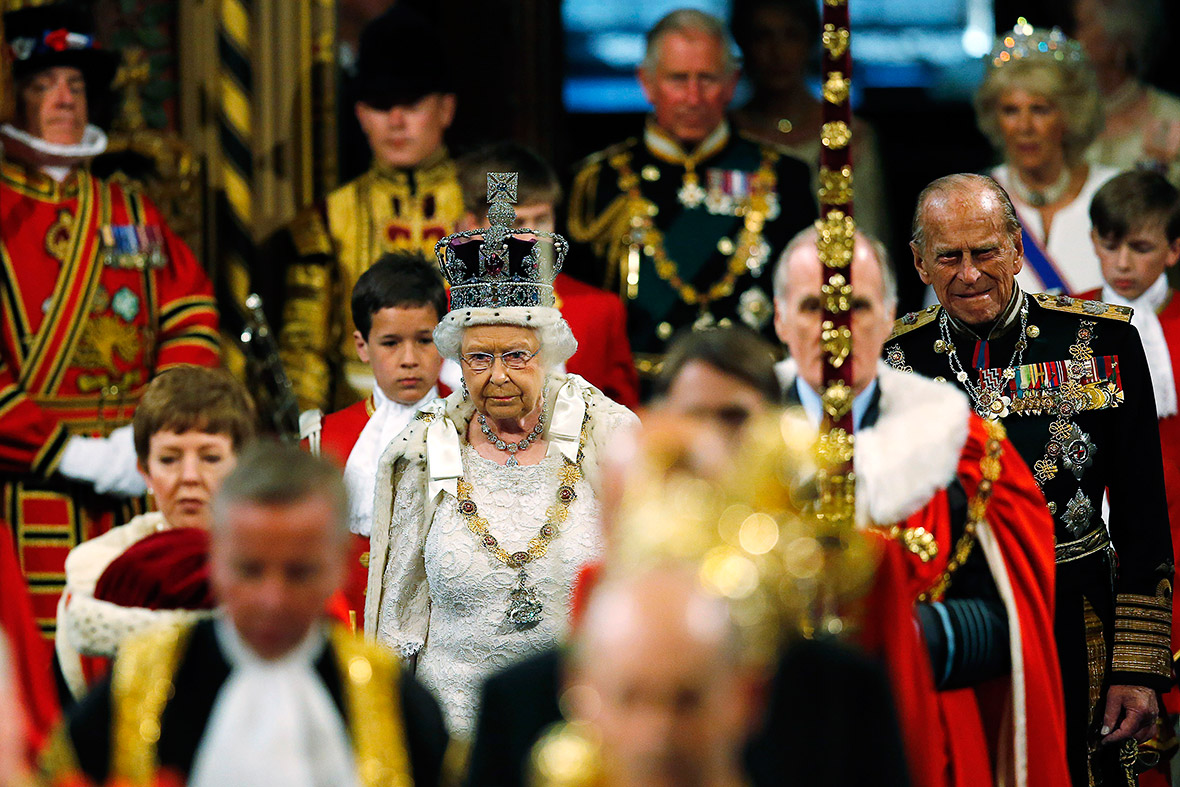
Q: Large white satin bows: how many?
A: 2